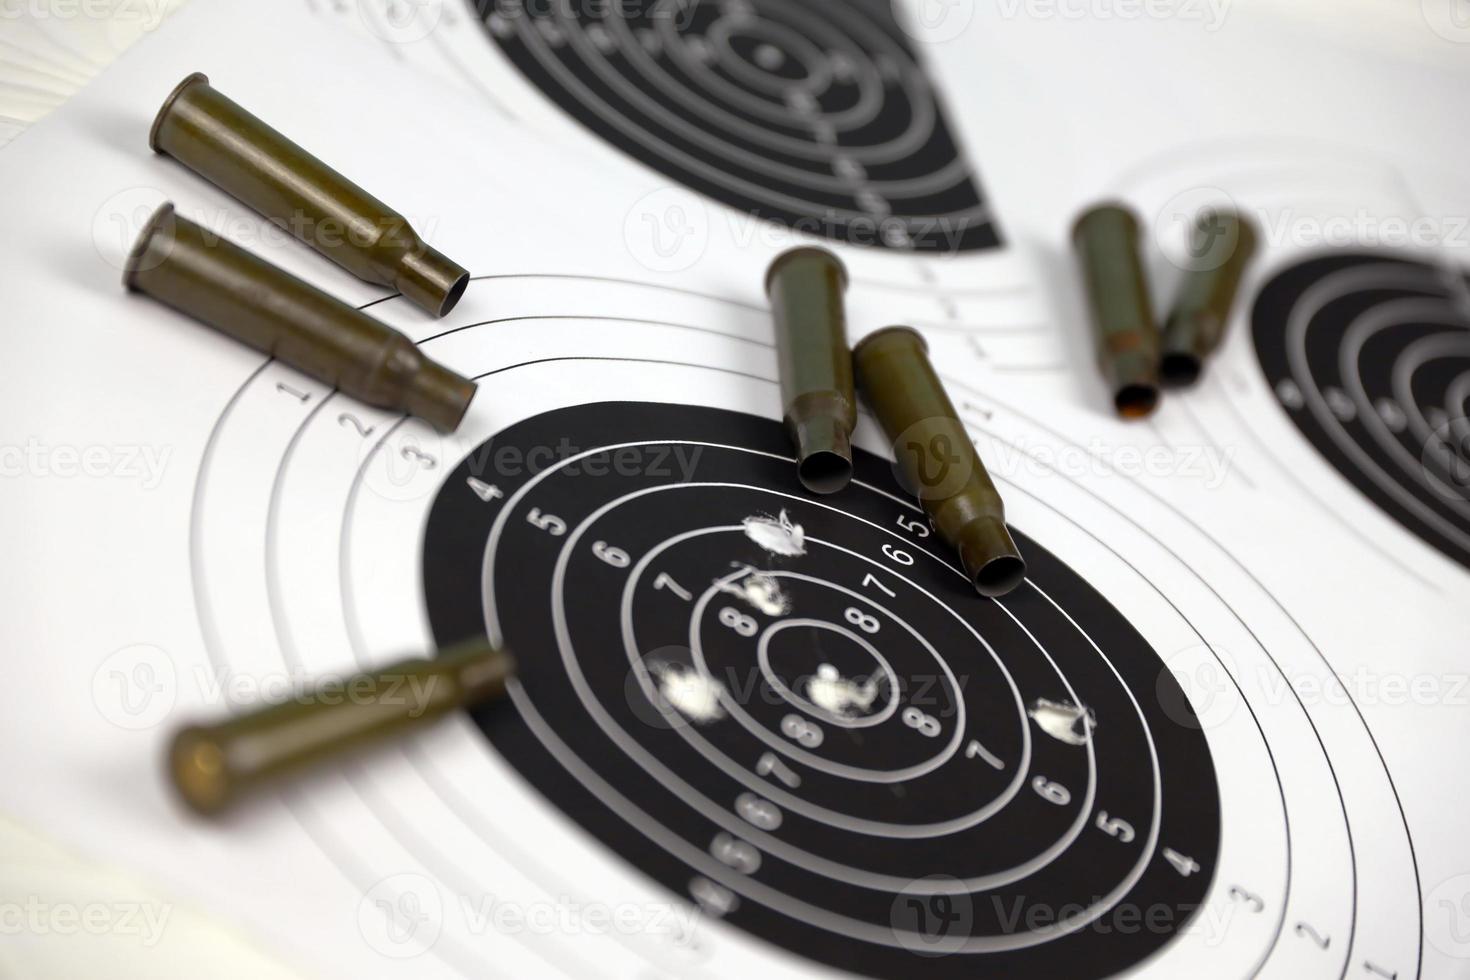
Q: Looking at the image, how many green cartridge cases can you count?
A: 7